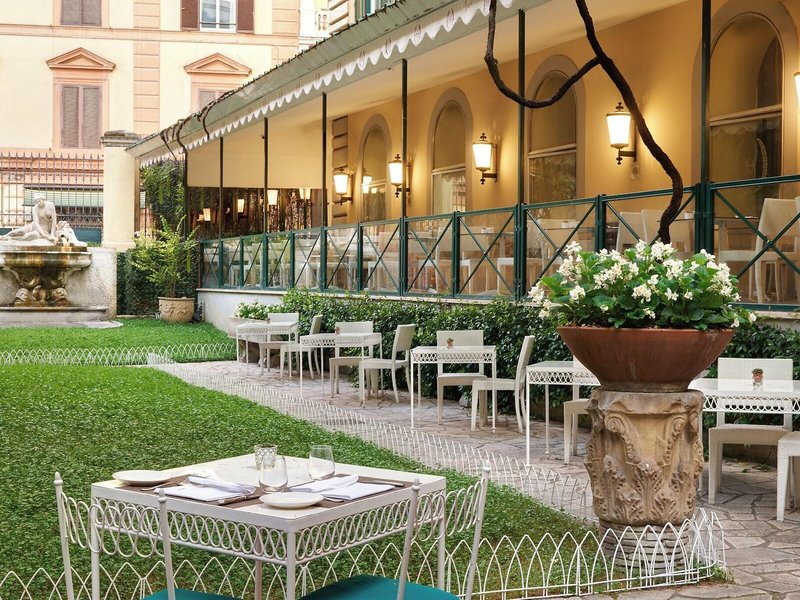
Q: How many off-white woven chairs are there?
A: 9